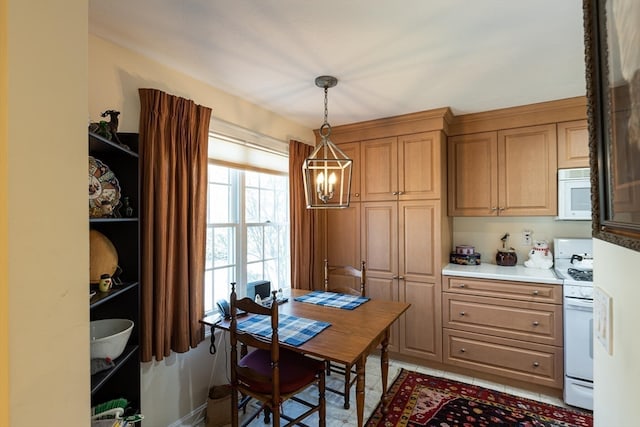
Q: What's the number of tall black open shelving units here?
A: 1